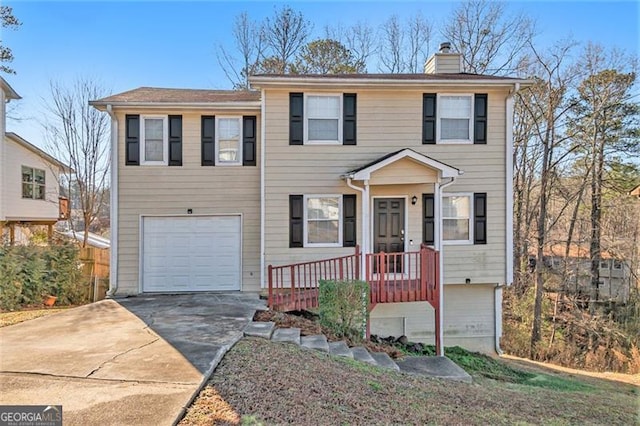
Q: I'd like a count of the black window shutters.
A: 12